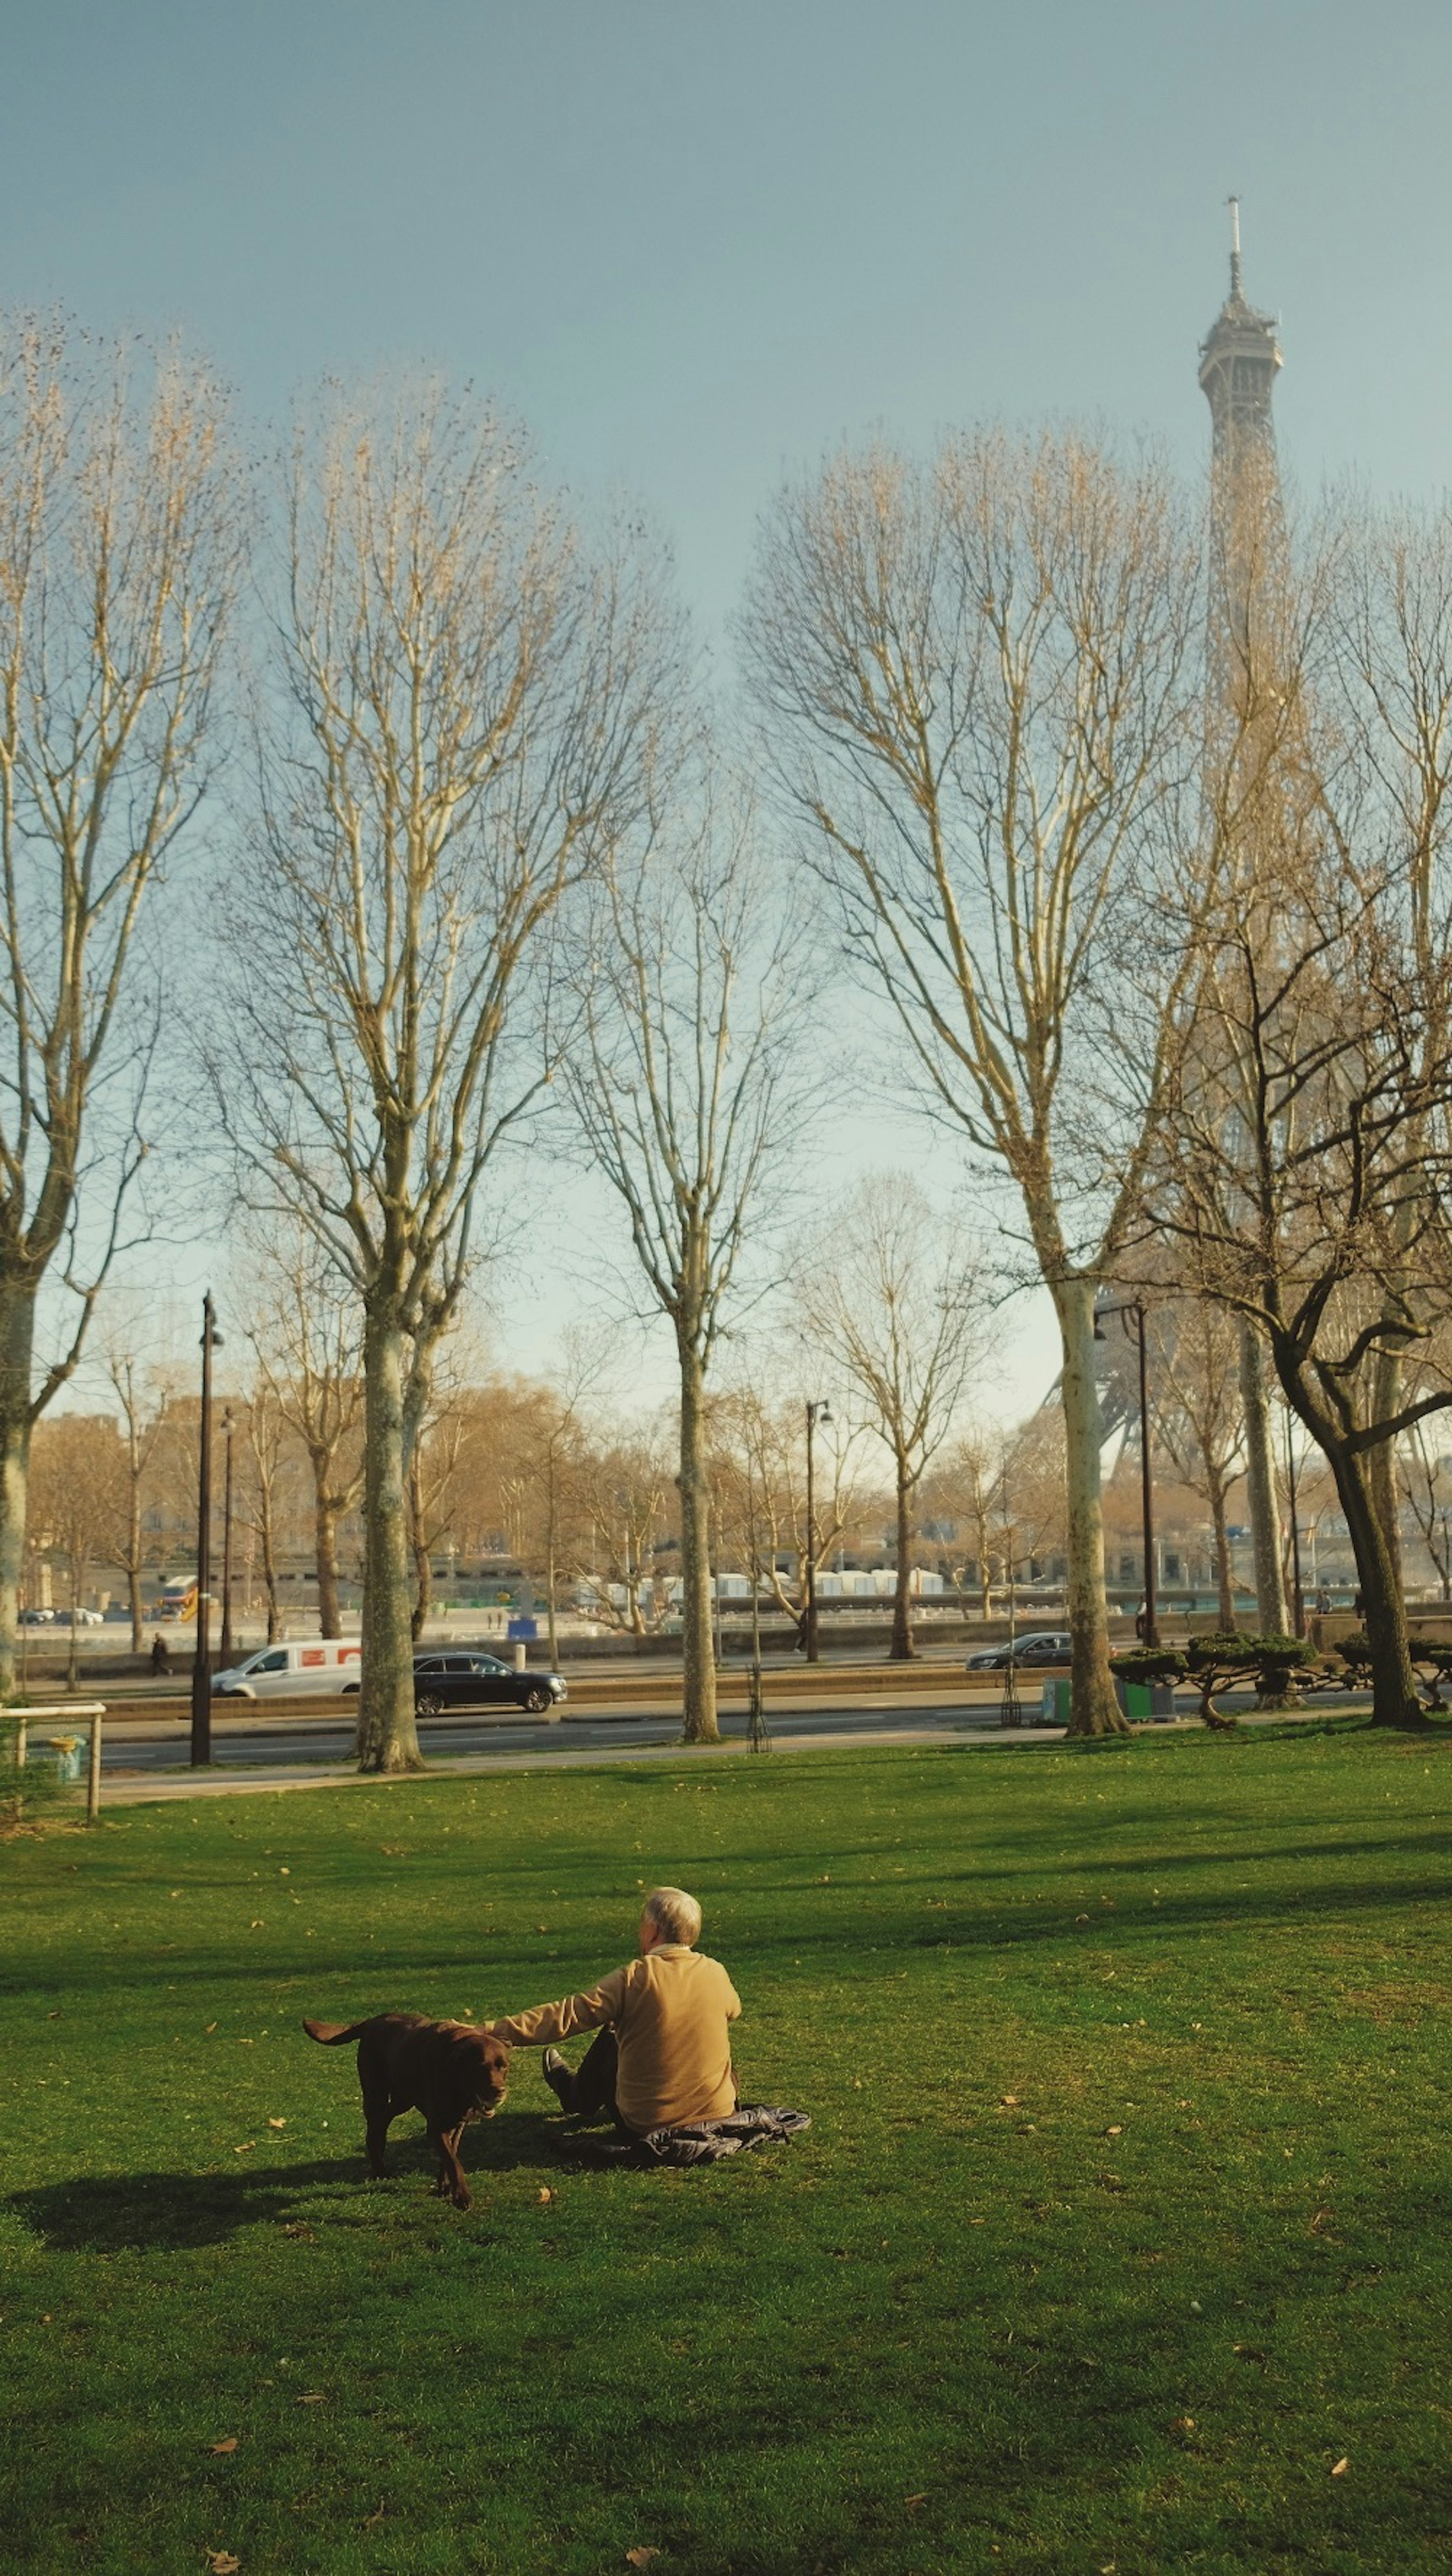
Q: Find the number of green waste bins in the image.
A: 2